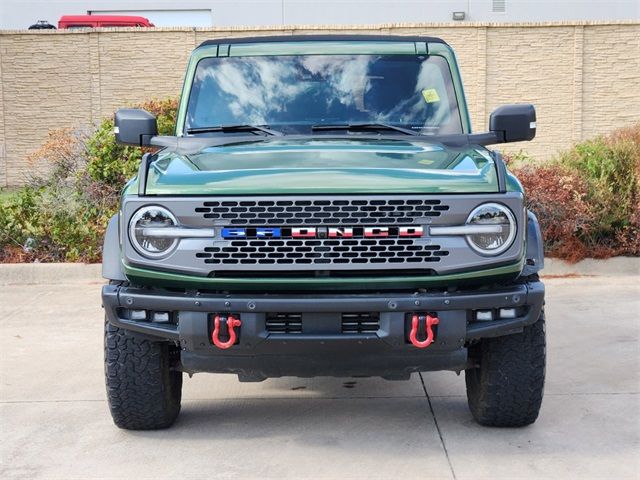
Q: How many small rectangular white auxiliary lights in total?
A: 4